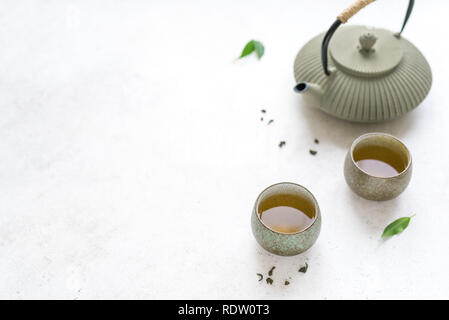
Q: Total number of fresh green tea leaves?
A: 3